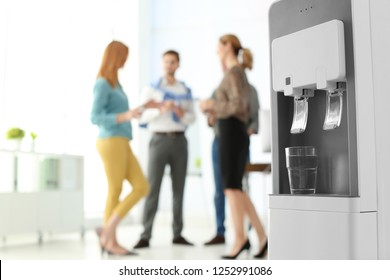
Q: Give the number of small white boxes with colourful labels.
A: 0